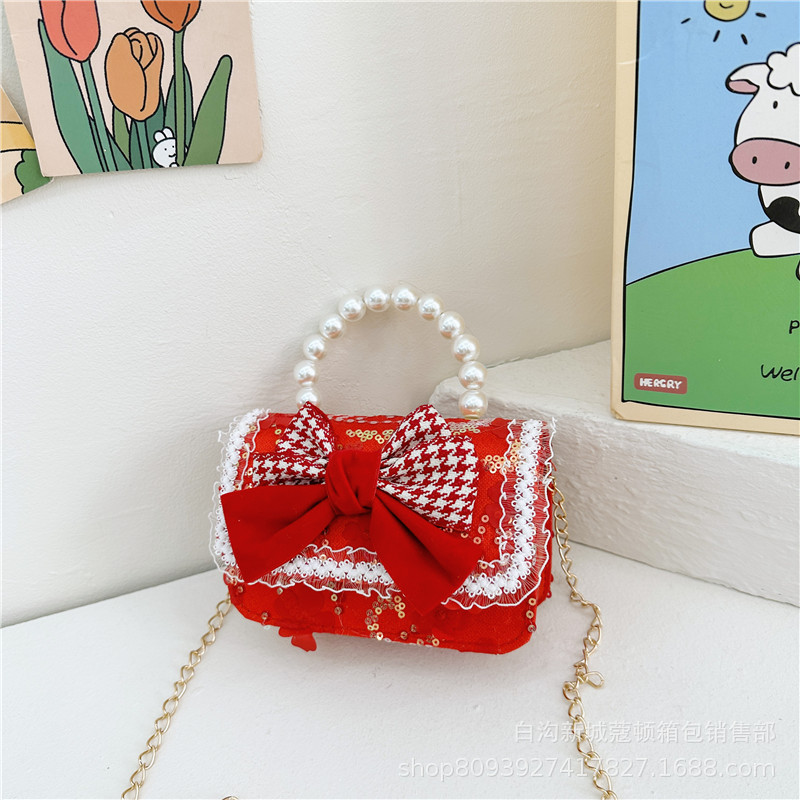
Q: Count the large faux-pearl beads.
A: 12